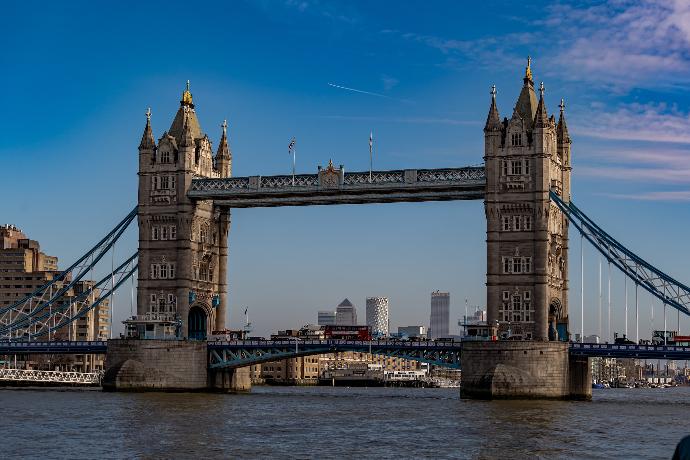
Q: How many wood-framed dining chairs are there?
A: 0